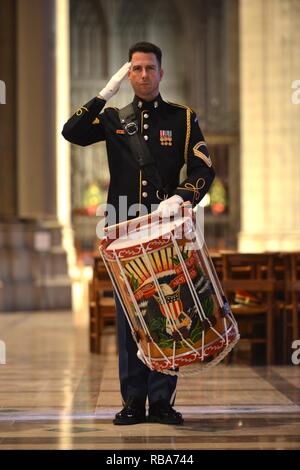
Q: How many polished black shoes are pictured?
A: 2